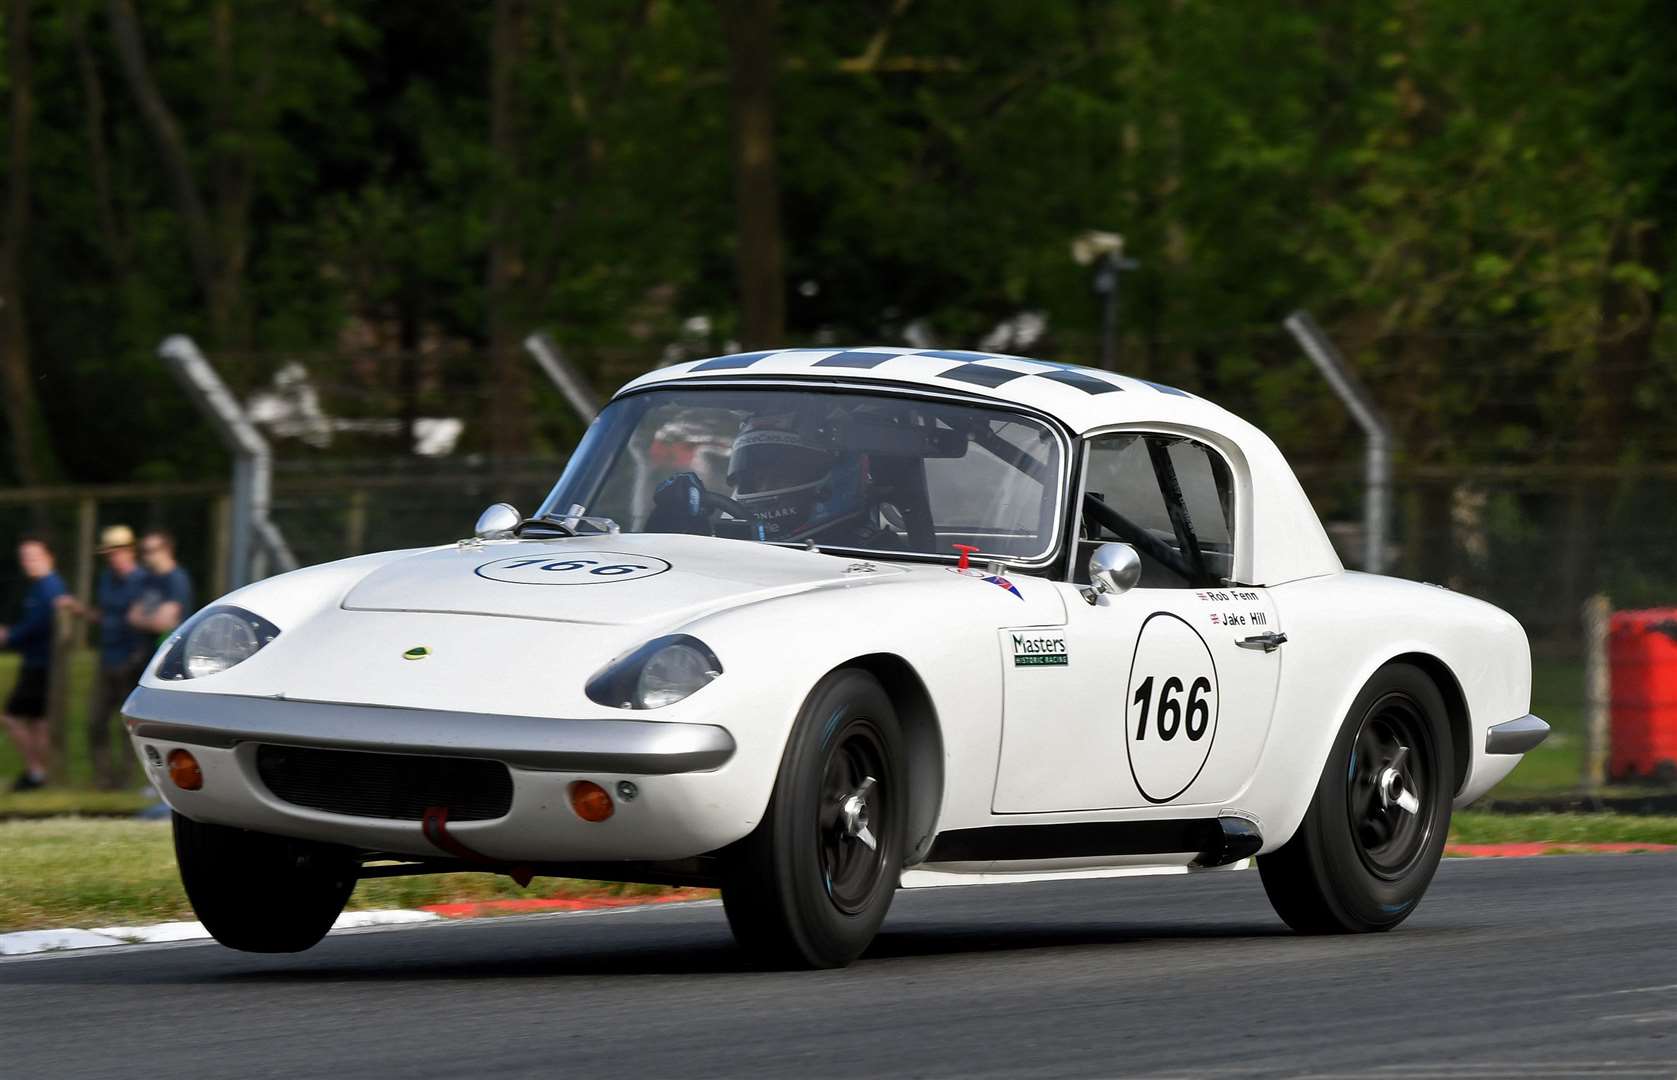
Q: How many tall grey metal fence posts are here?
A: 3